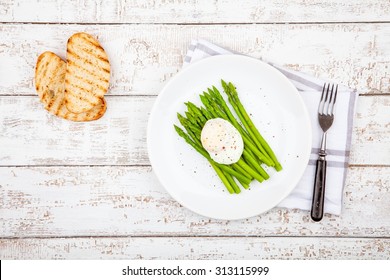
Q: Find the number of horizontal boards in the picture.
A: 5